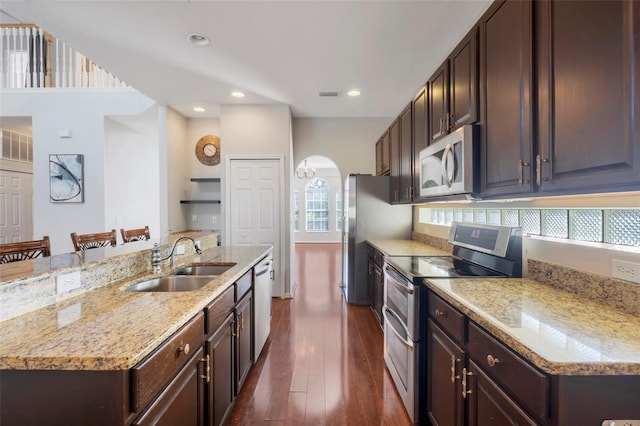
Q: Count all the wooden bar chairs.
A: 3